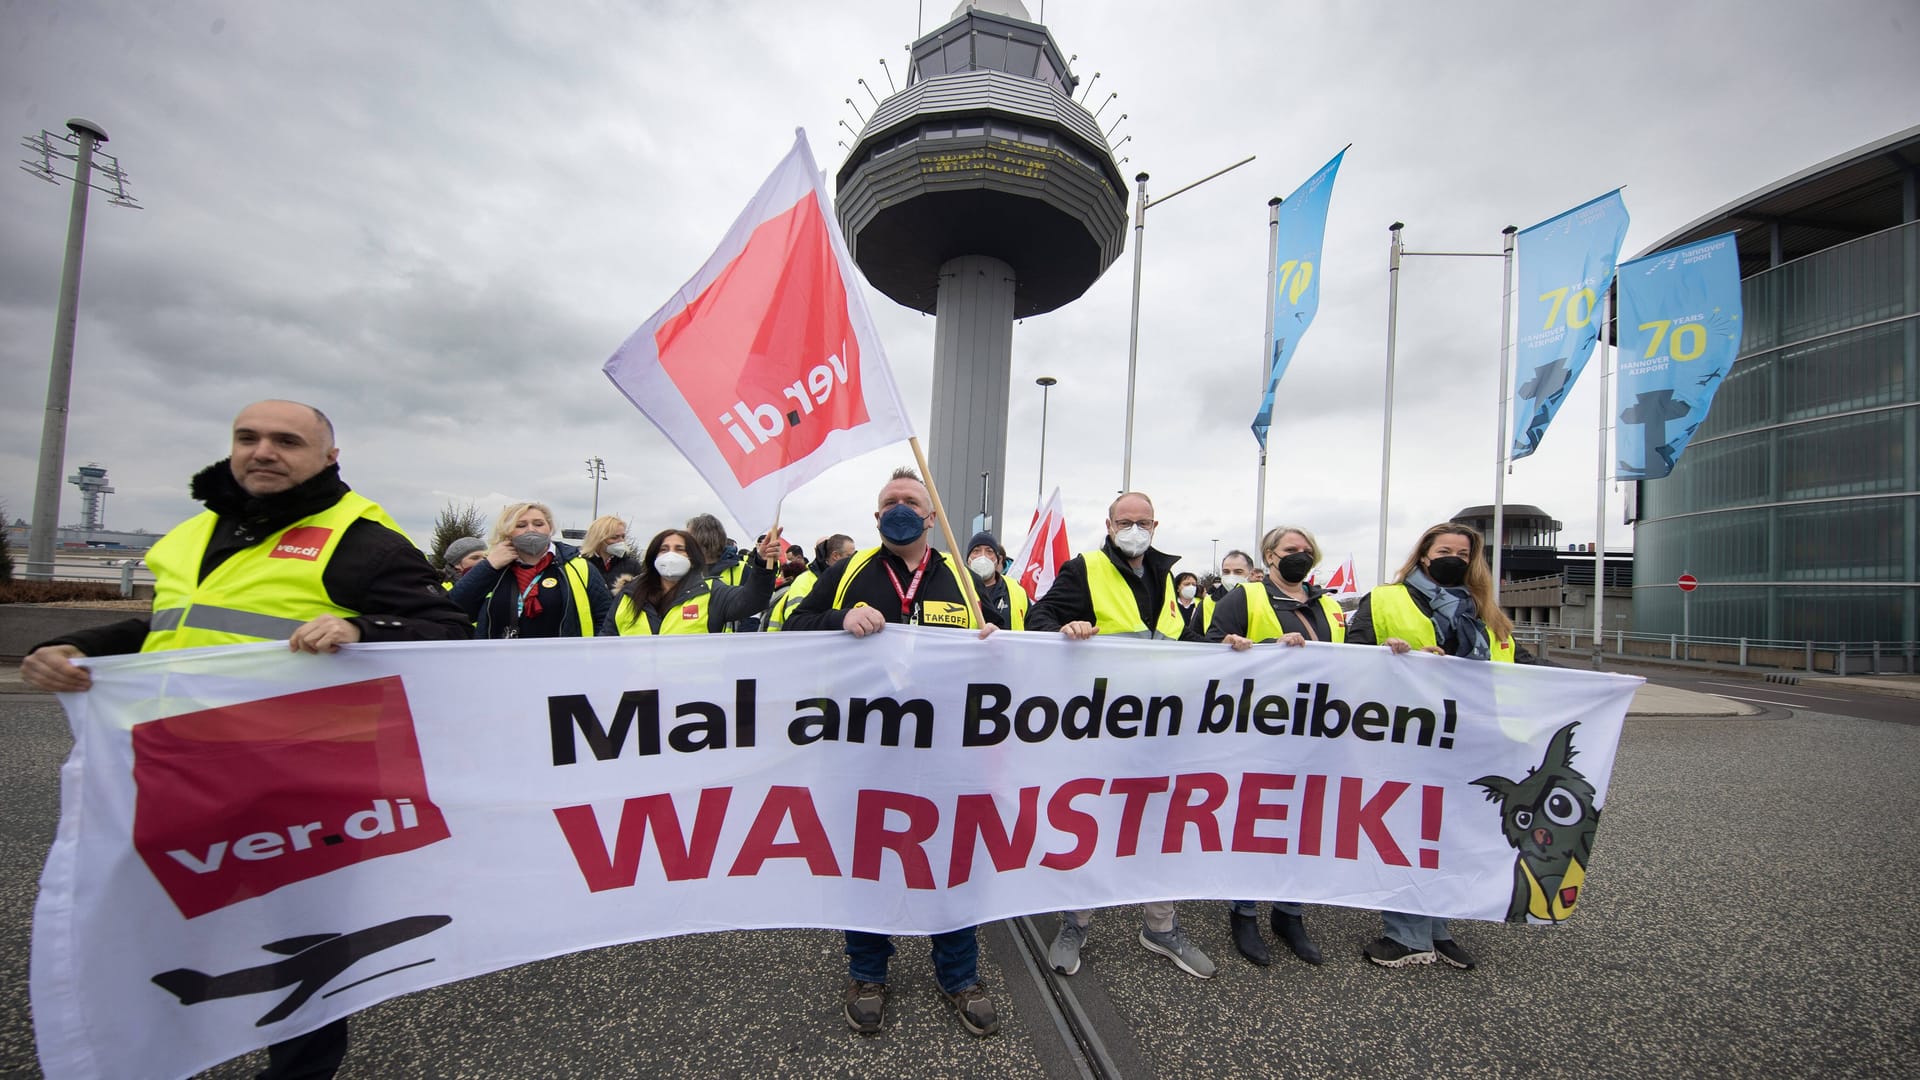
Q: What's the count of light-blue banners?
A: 3